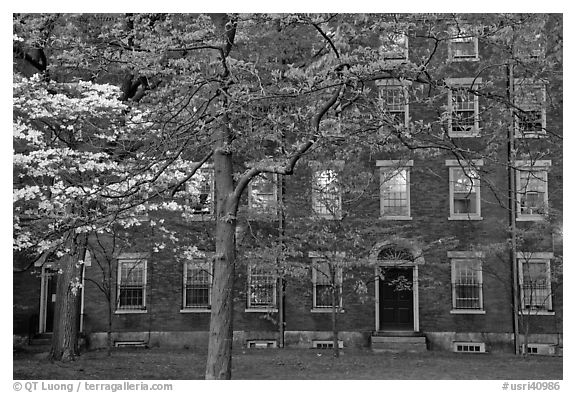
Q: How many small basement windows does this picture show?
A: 5